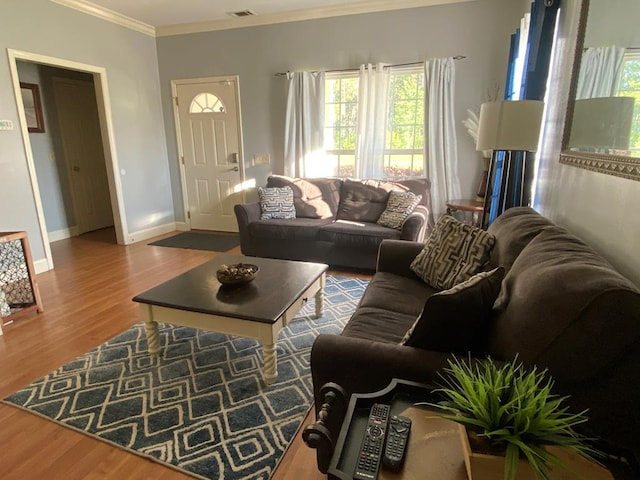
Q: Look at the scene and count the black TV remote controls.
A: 2